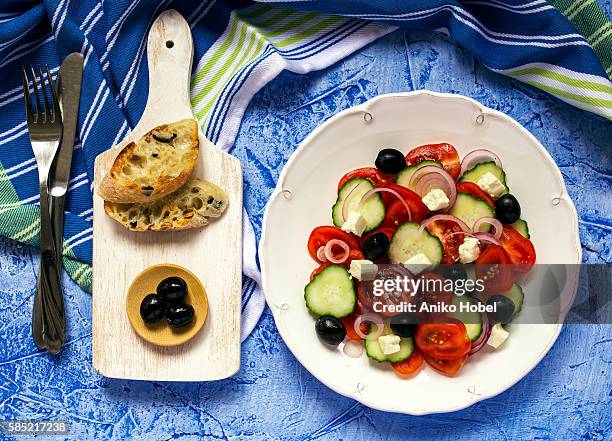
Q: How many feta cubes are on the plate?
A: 8